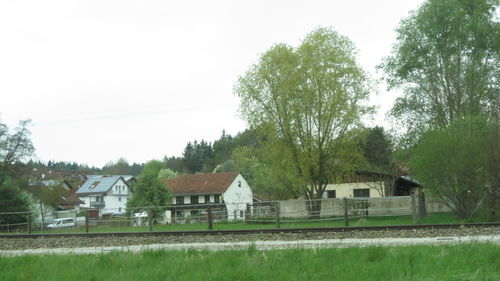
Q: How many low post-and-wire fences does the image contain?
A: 1